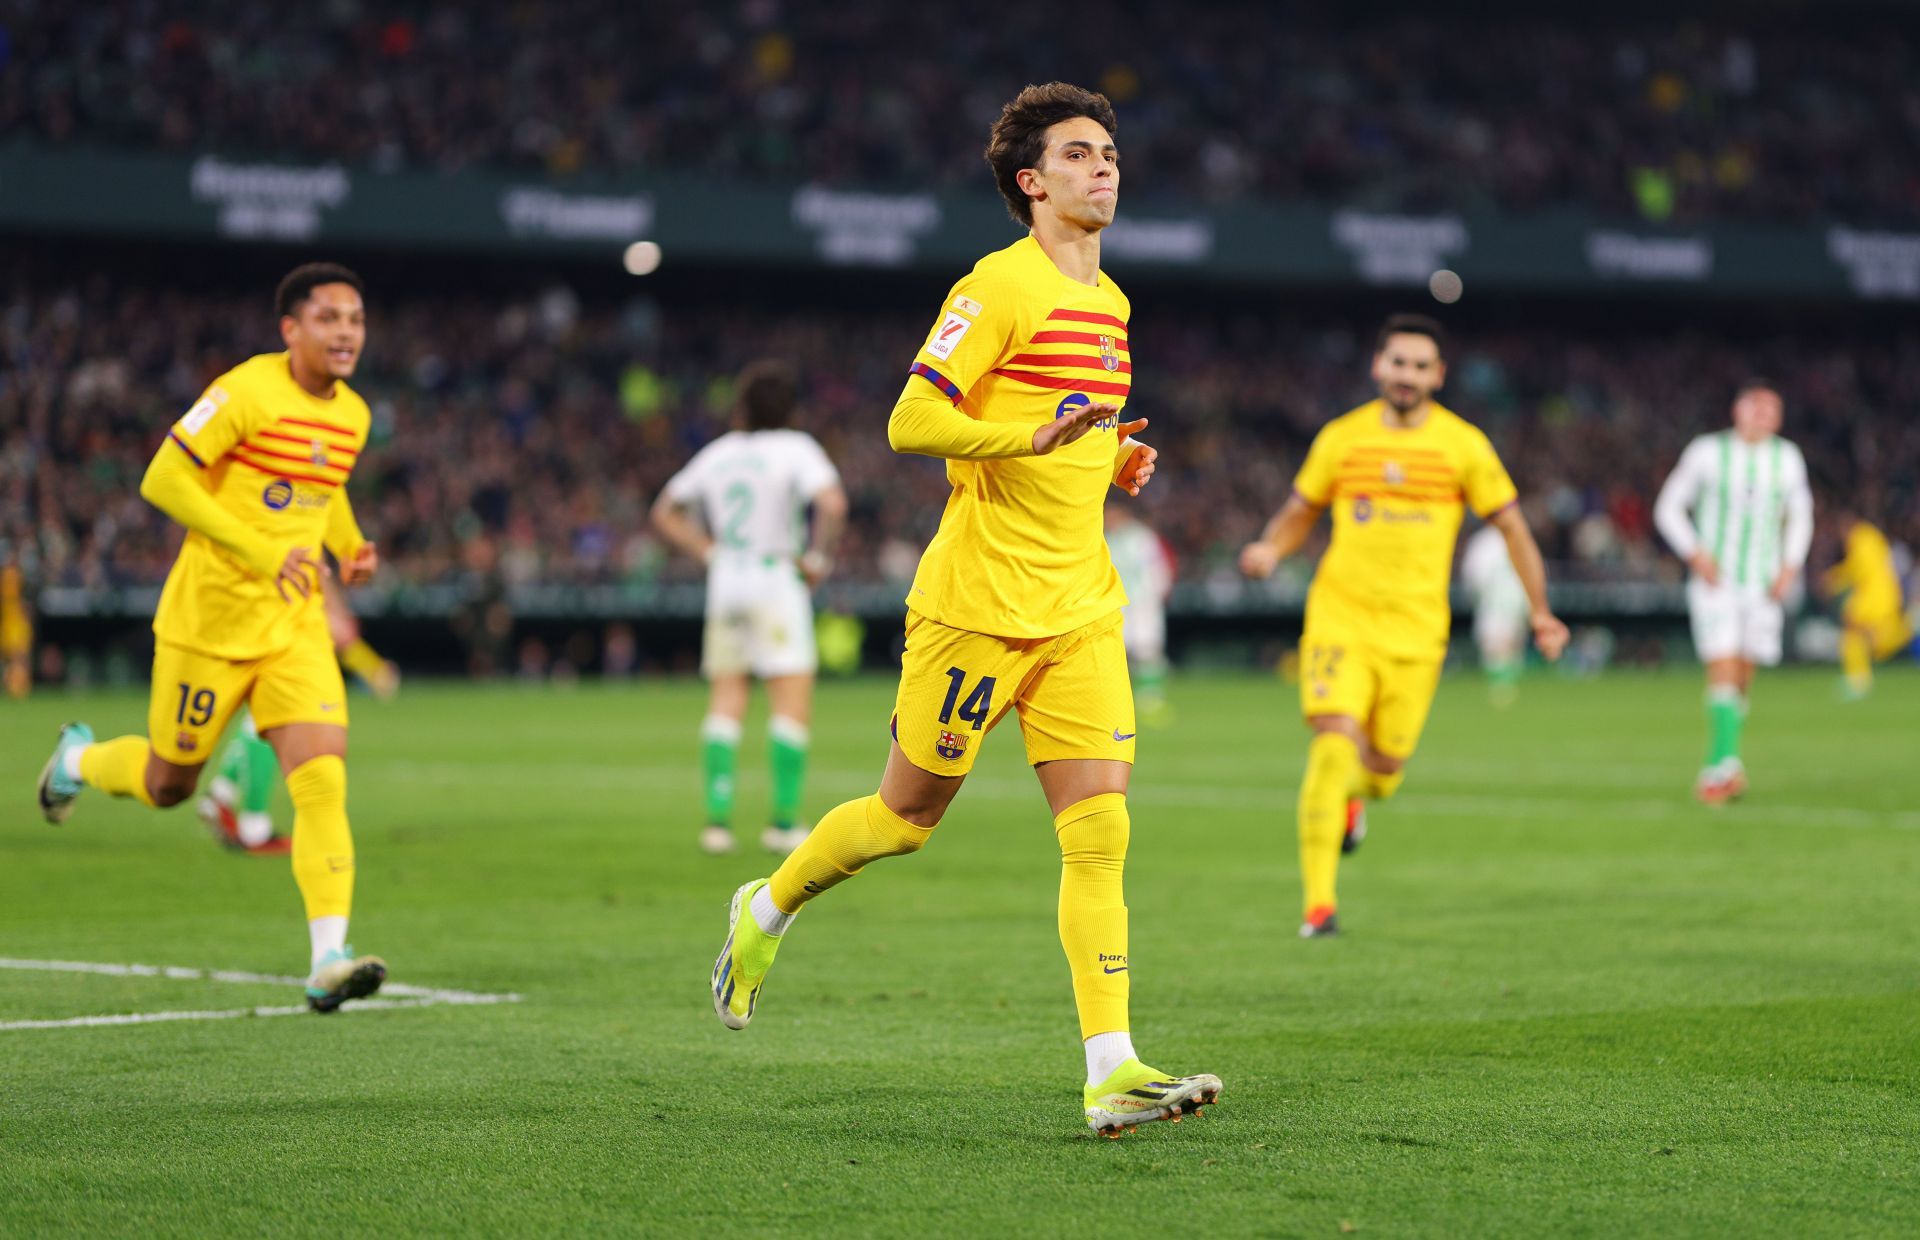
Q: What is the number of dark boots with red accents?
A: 2